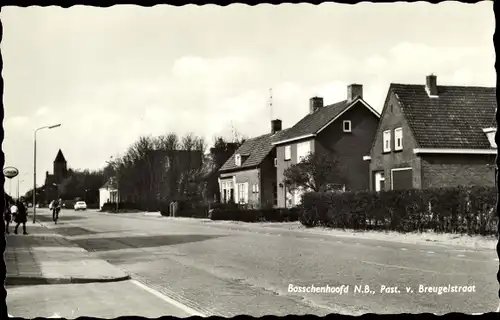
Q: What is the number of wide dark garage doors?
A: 1